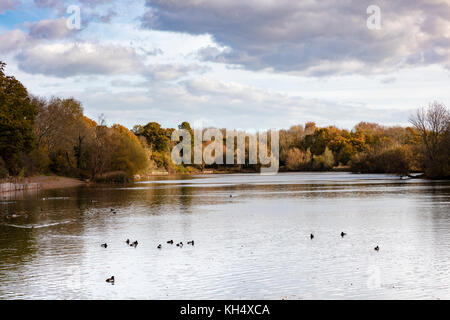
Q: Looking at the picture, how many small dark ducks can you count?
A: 11